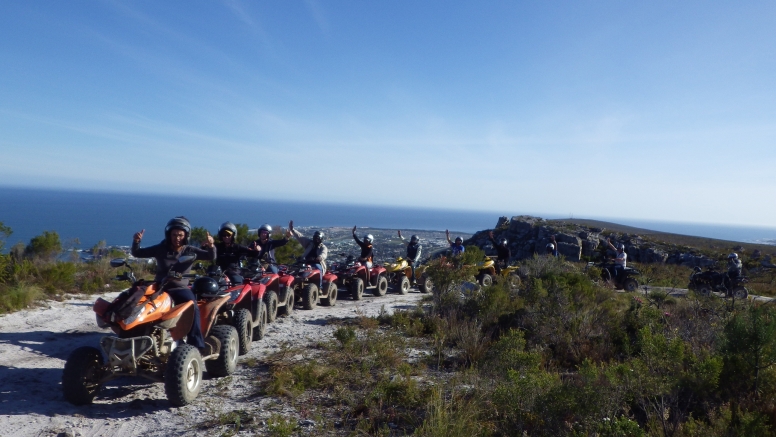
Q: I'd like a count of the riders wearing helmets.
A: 11